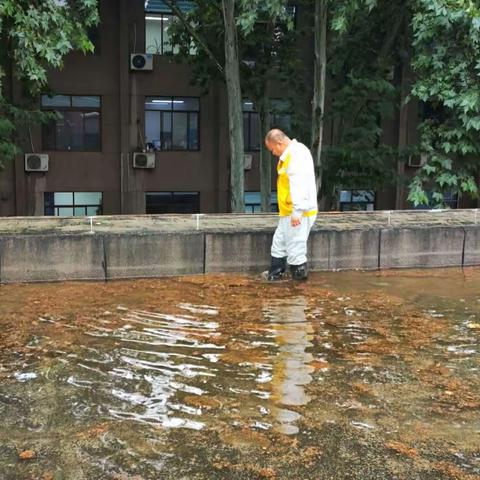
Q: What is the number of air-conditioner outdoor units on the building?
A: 5